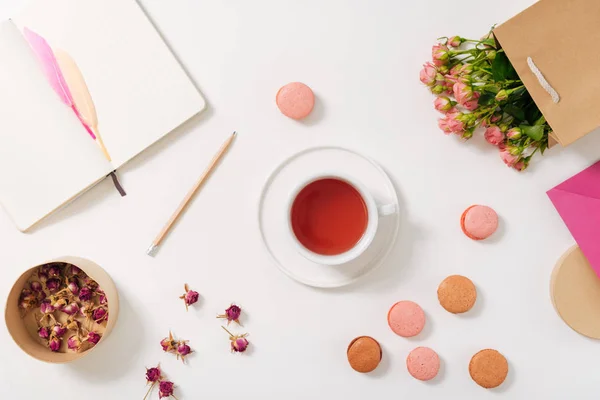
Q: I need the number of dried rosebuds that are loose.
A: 7